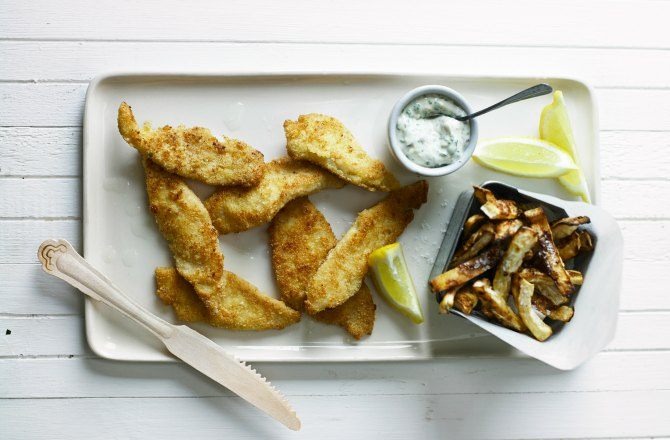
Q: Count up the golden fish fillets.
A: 7